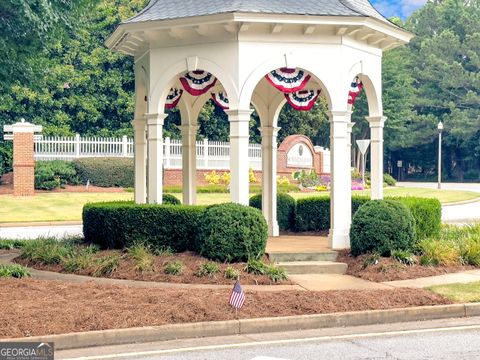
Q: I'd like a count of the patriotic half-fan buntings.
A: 6